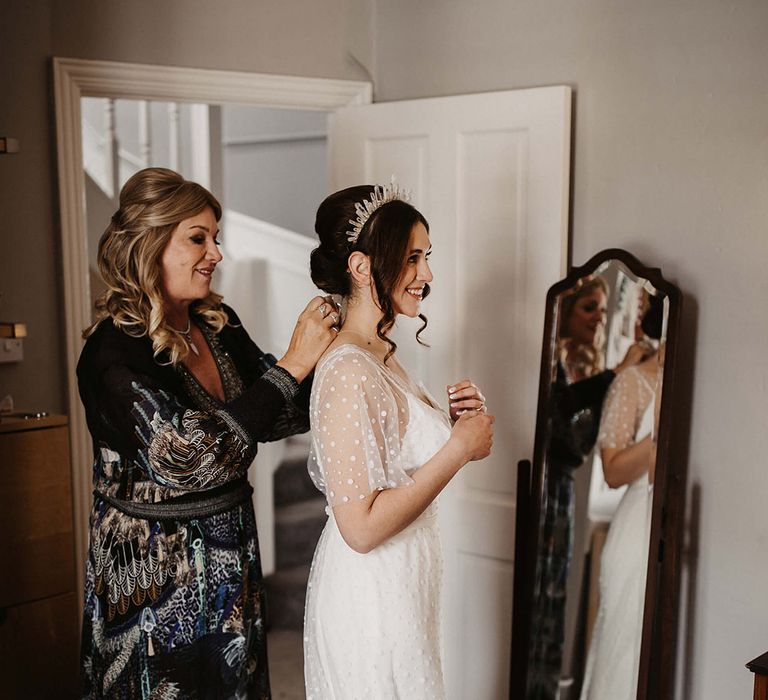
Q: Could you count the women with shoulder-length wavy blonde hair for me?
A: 1